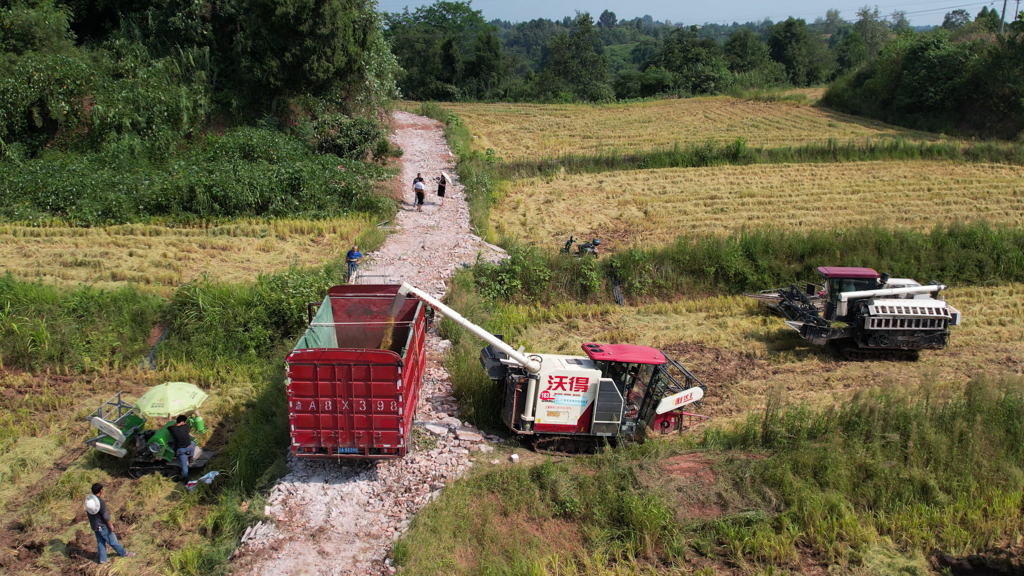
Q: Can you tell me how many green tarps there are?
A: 1